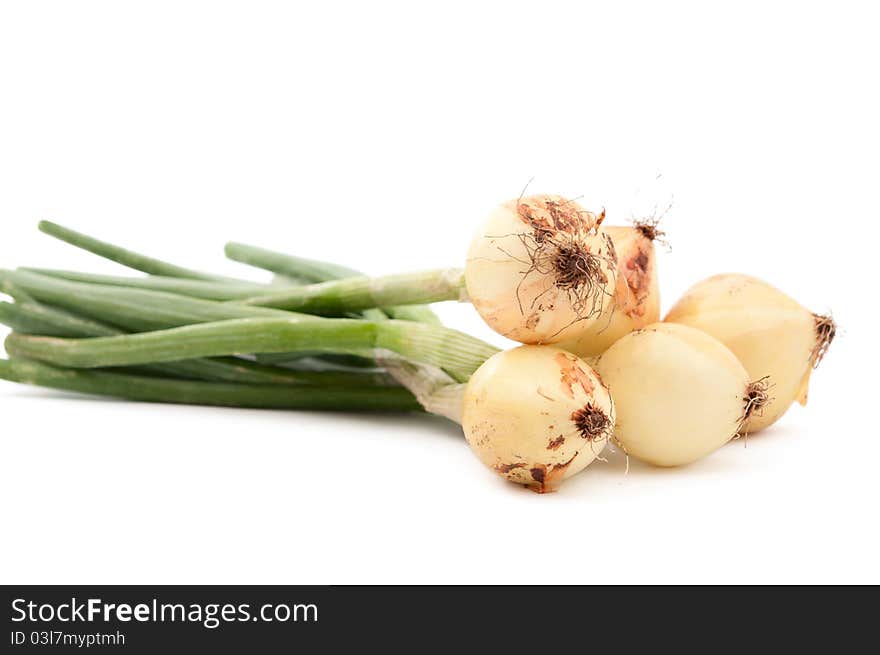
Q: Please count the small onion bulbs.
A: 5